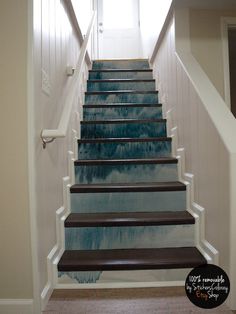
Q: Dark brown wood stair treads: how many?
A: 10